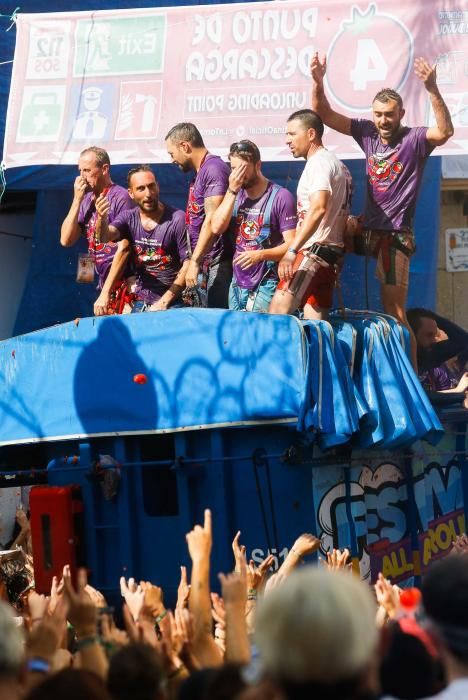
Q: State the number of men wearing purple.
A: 5